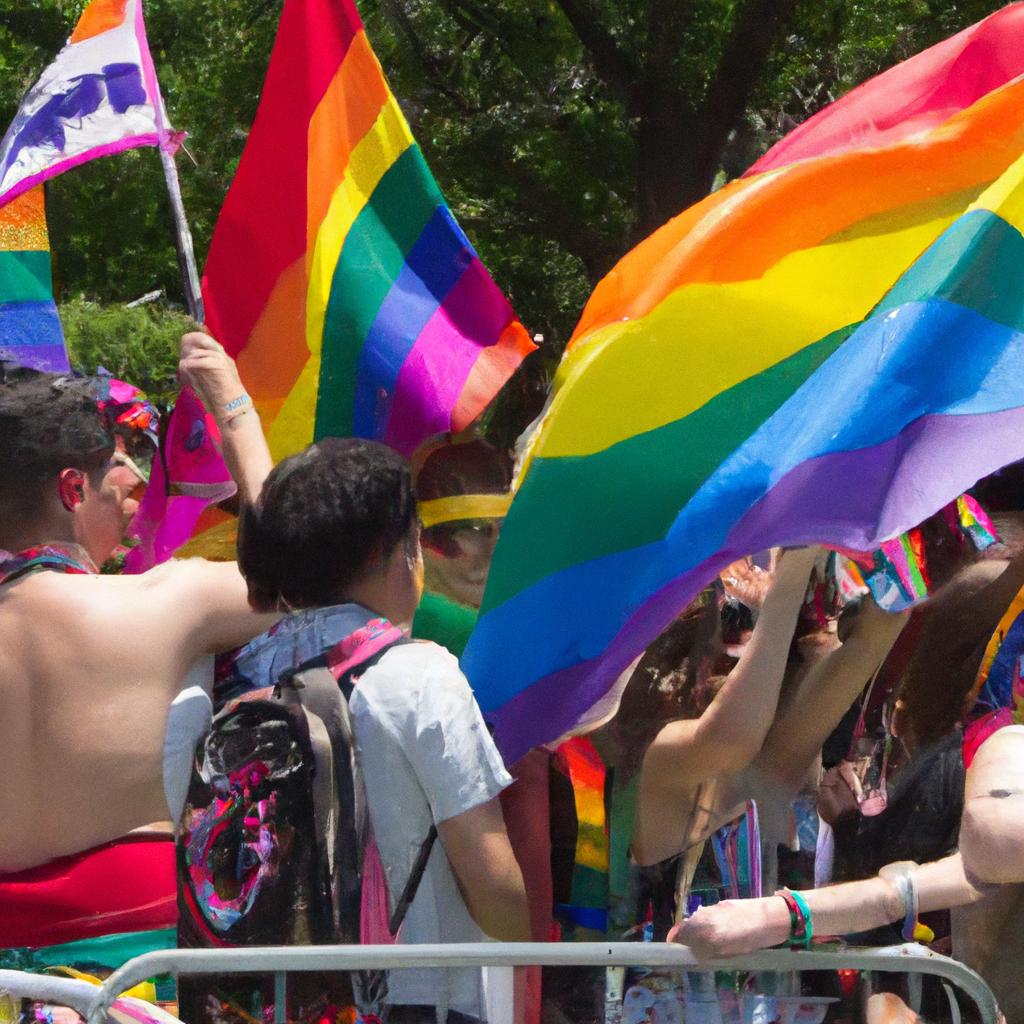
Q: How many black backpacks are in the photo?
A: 1